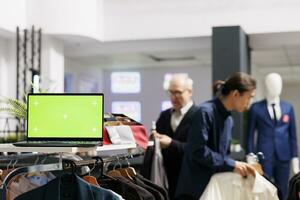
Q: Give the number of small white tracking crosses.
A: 5